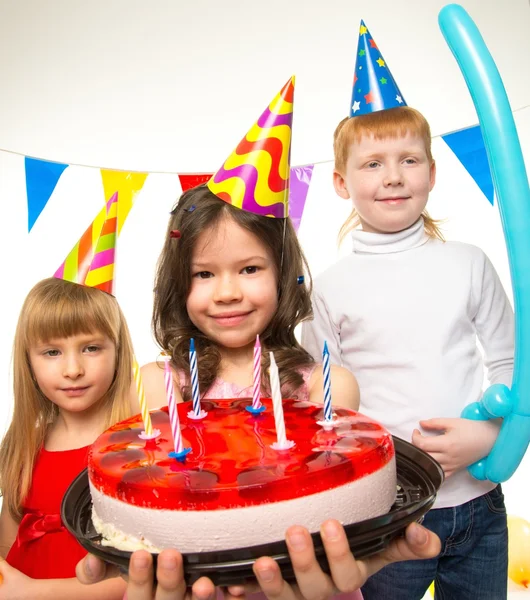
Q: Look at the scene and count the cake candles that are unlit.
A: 6